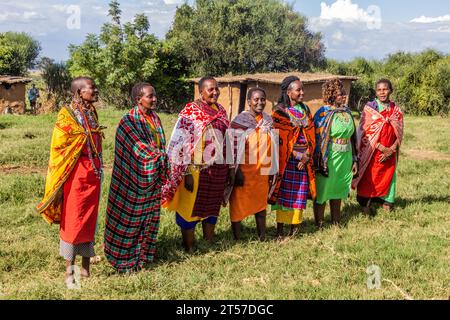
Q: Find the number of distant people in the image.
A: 1